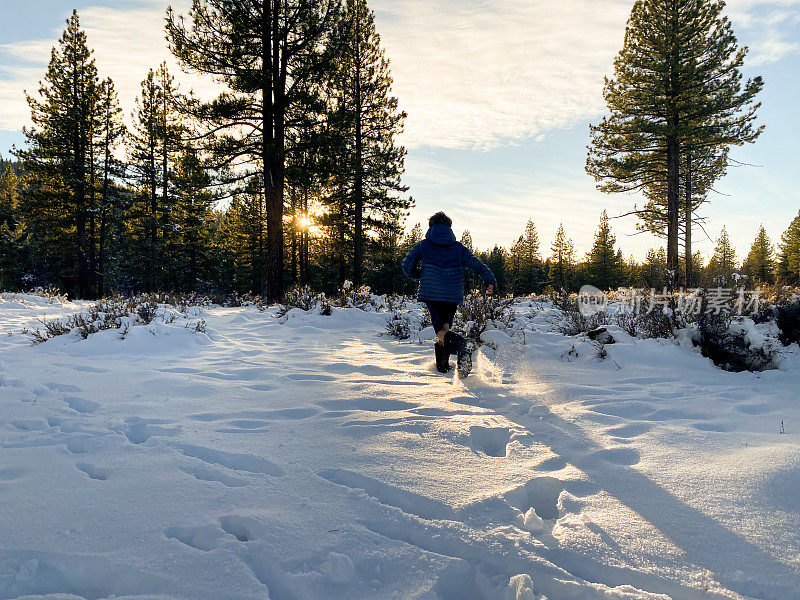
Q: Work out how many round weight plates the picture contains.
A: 0